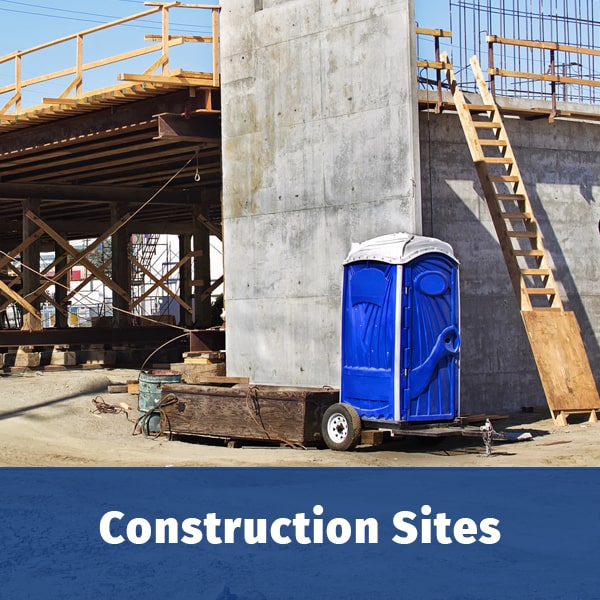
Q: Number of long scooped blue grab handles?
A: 1